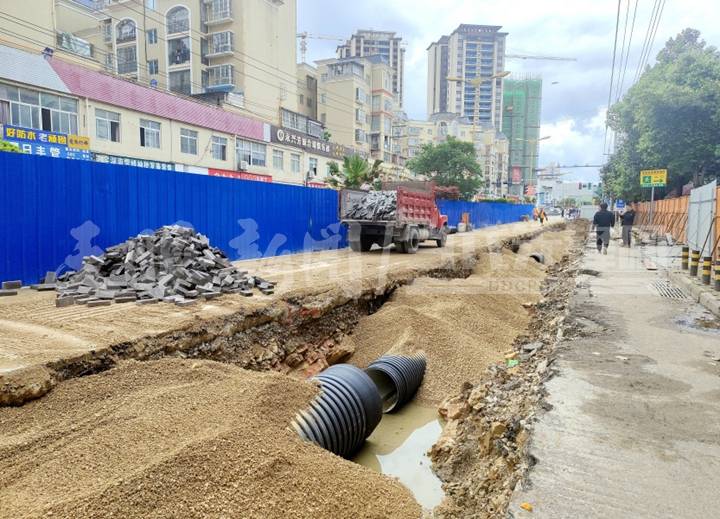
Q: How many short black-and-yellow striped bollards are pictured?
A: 4